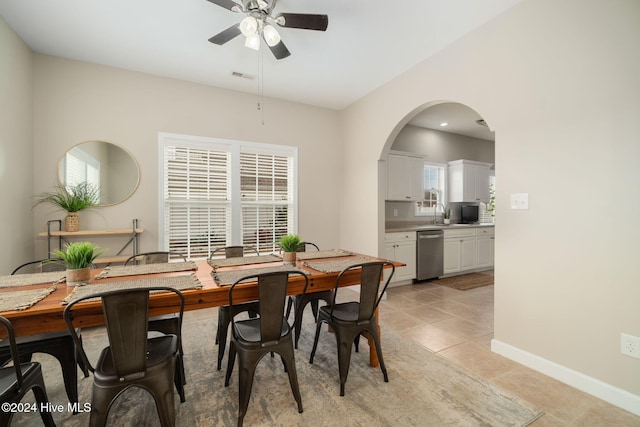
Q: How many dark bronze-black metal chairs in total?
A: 8